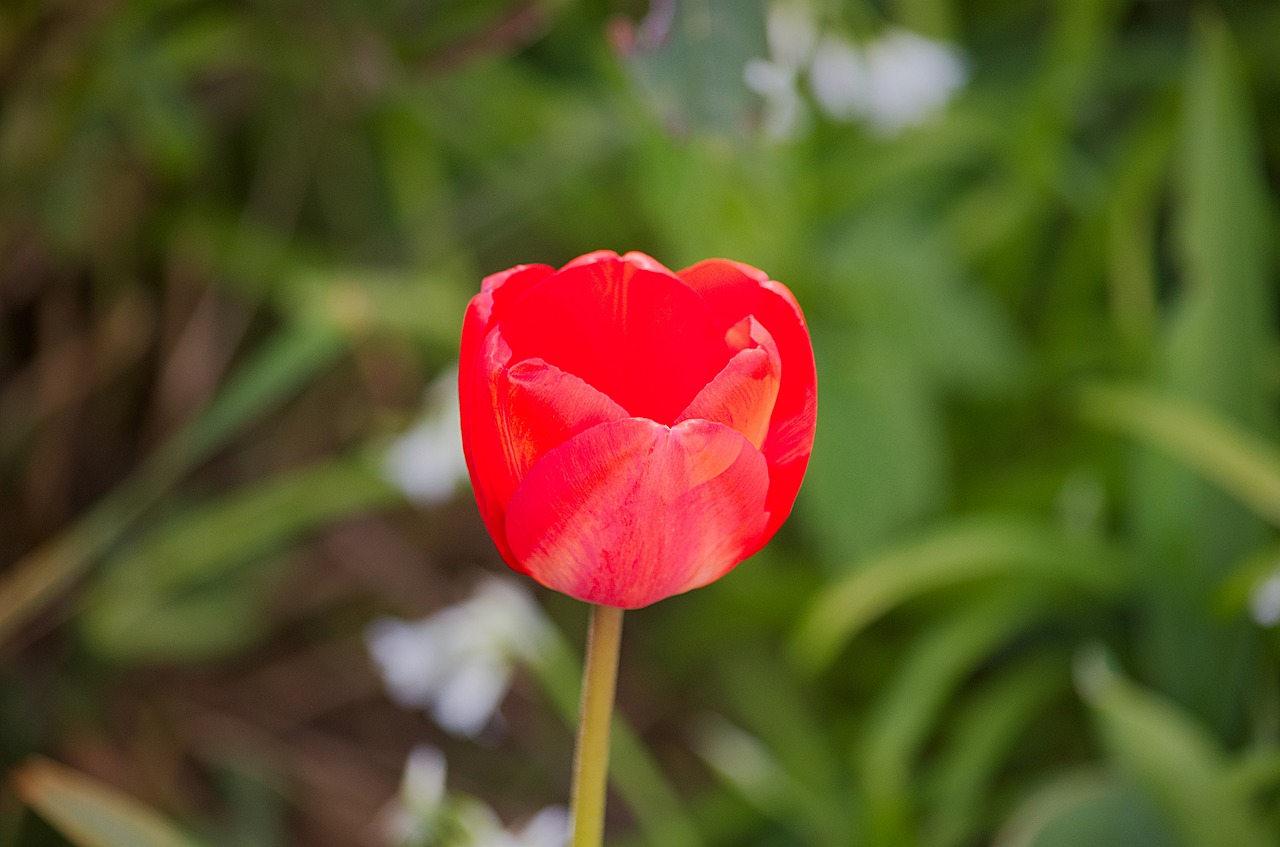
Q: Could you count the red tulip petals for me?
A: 6